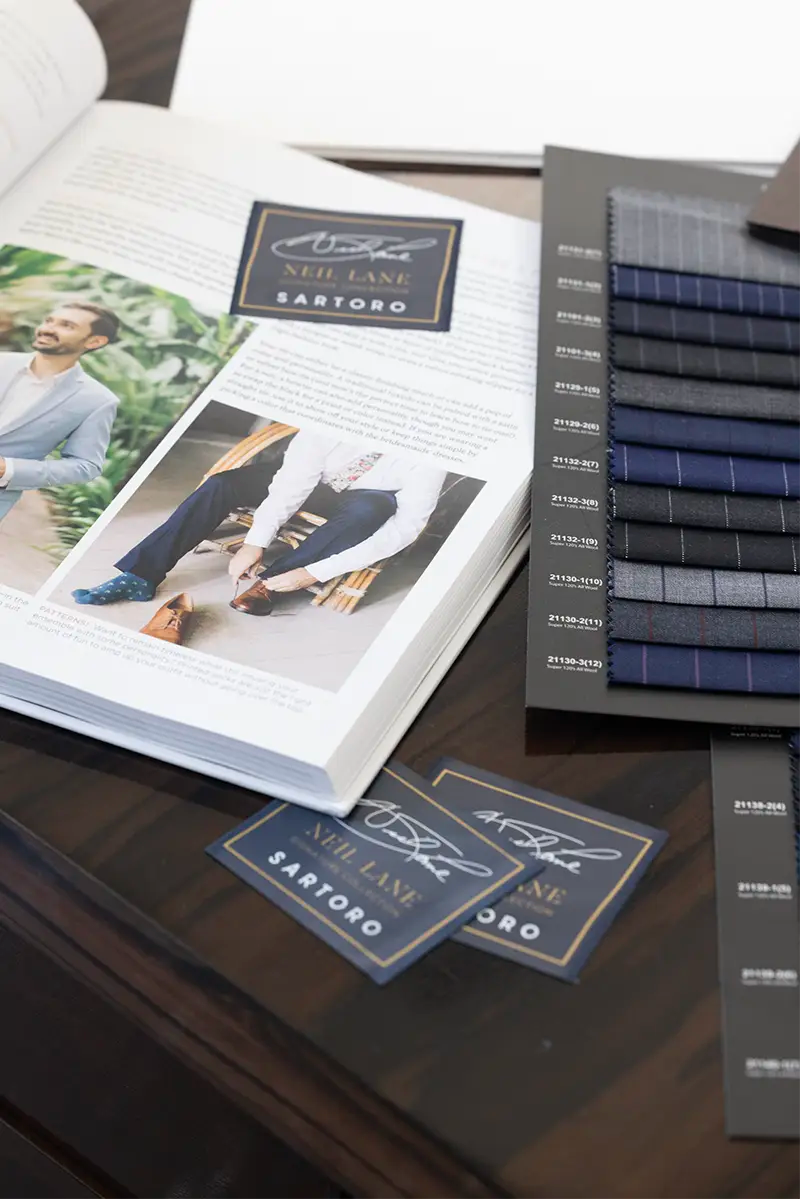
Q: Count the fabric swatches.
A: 12